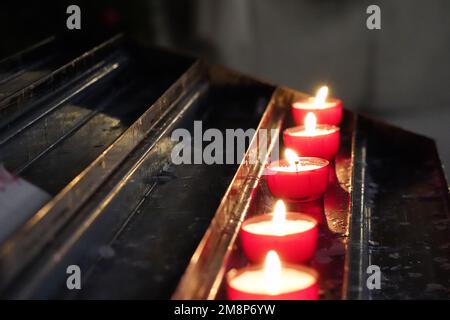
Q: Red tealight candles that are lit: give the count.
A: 5